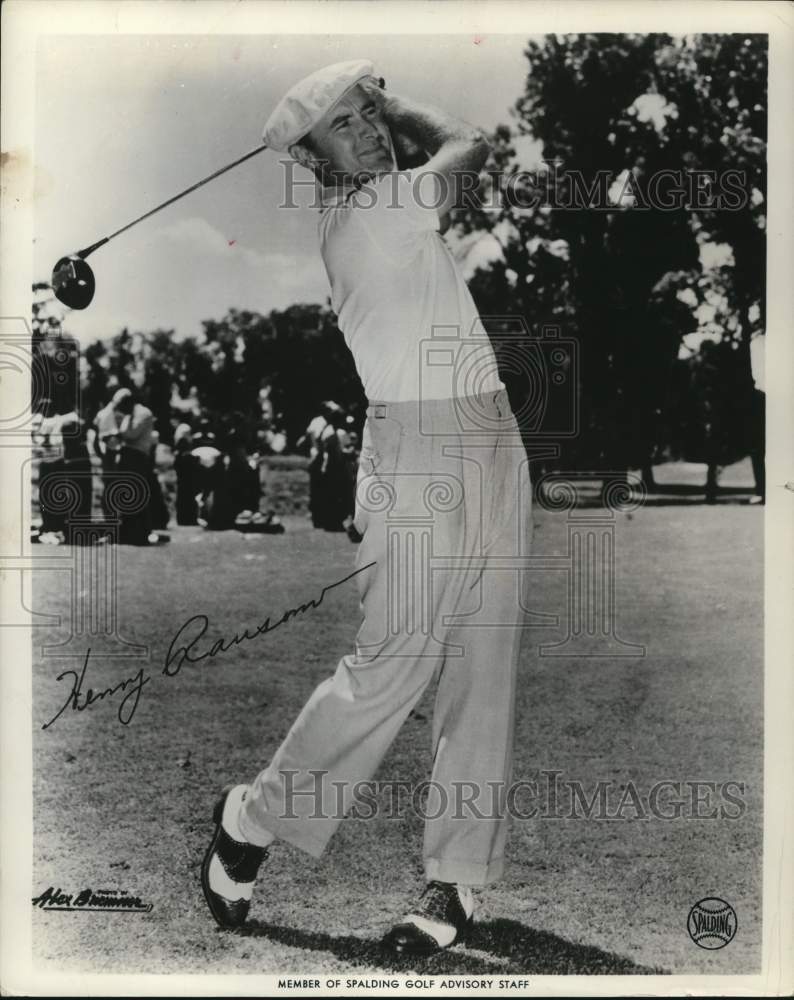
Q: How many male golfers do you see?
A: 1